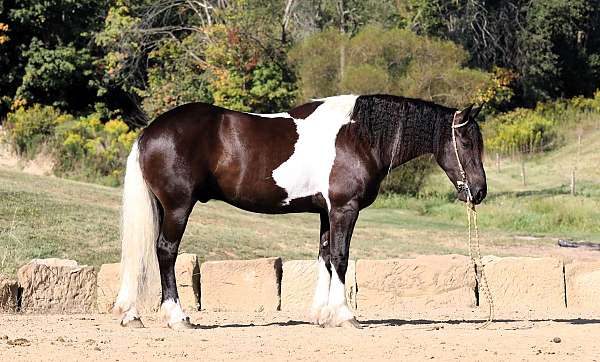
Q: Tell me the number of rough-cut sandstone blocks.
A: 8